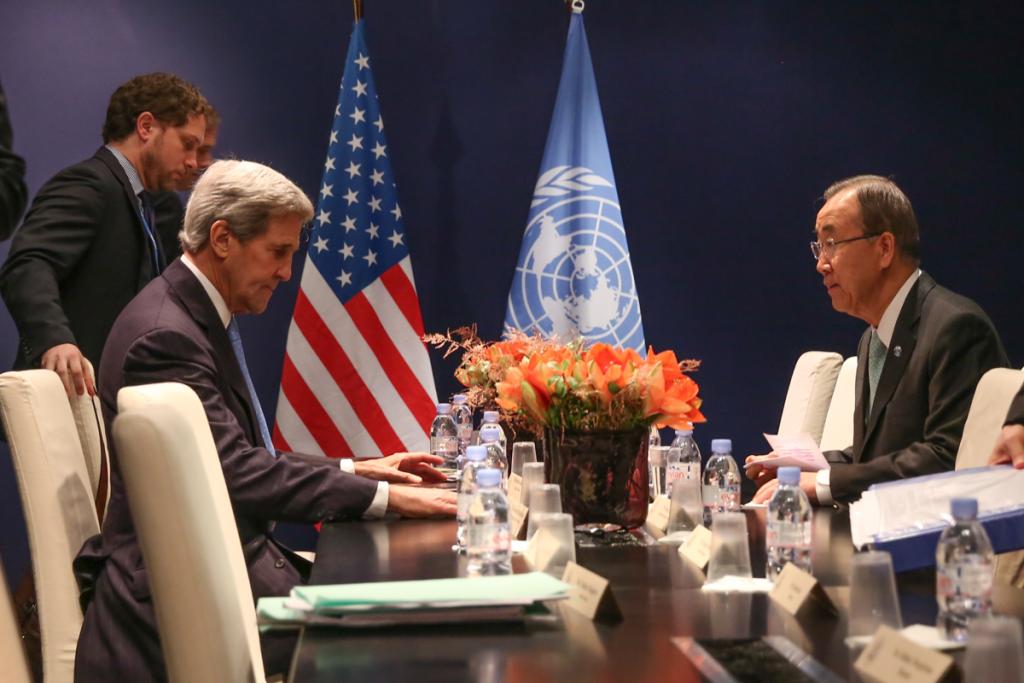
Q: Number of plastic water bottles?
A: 11